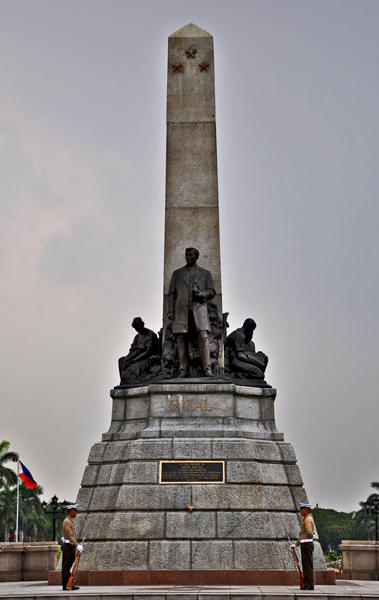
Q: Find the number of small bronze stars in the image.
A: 3